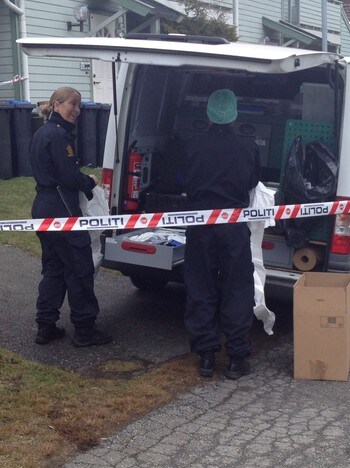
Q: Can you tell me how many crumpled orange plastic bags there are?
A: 0